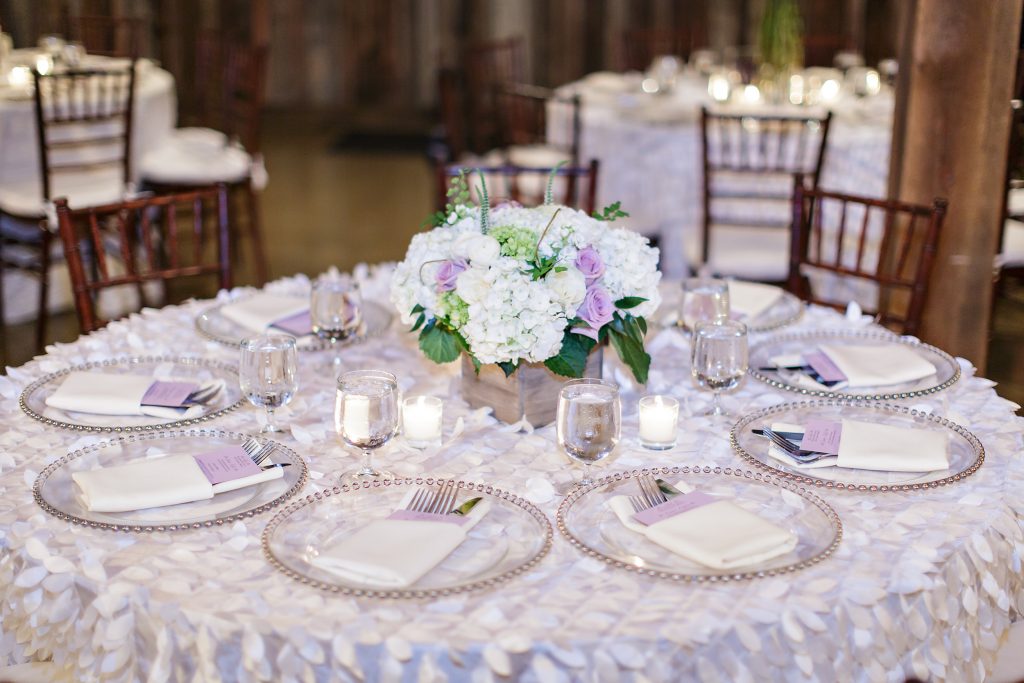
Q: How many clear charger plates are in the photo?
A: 8